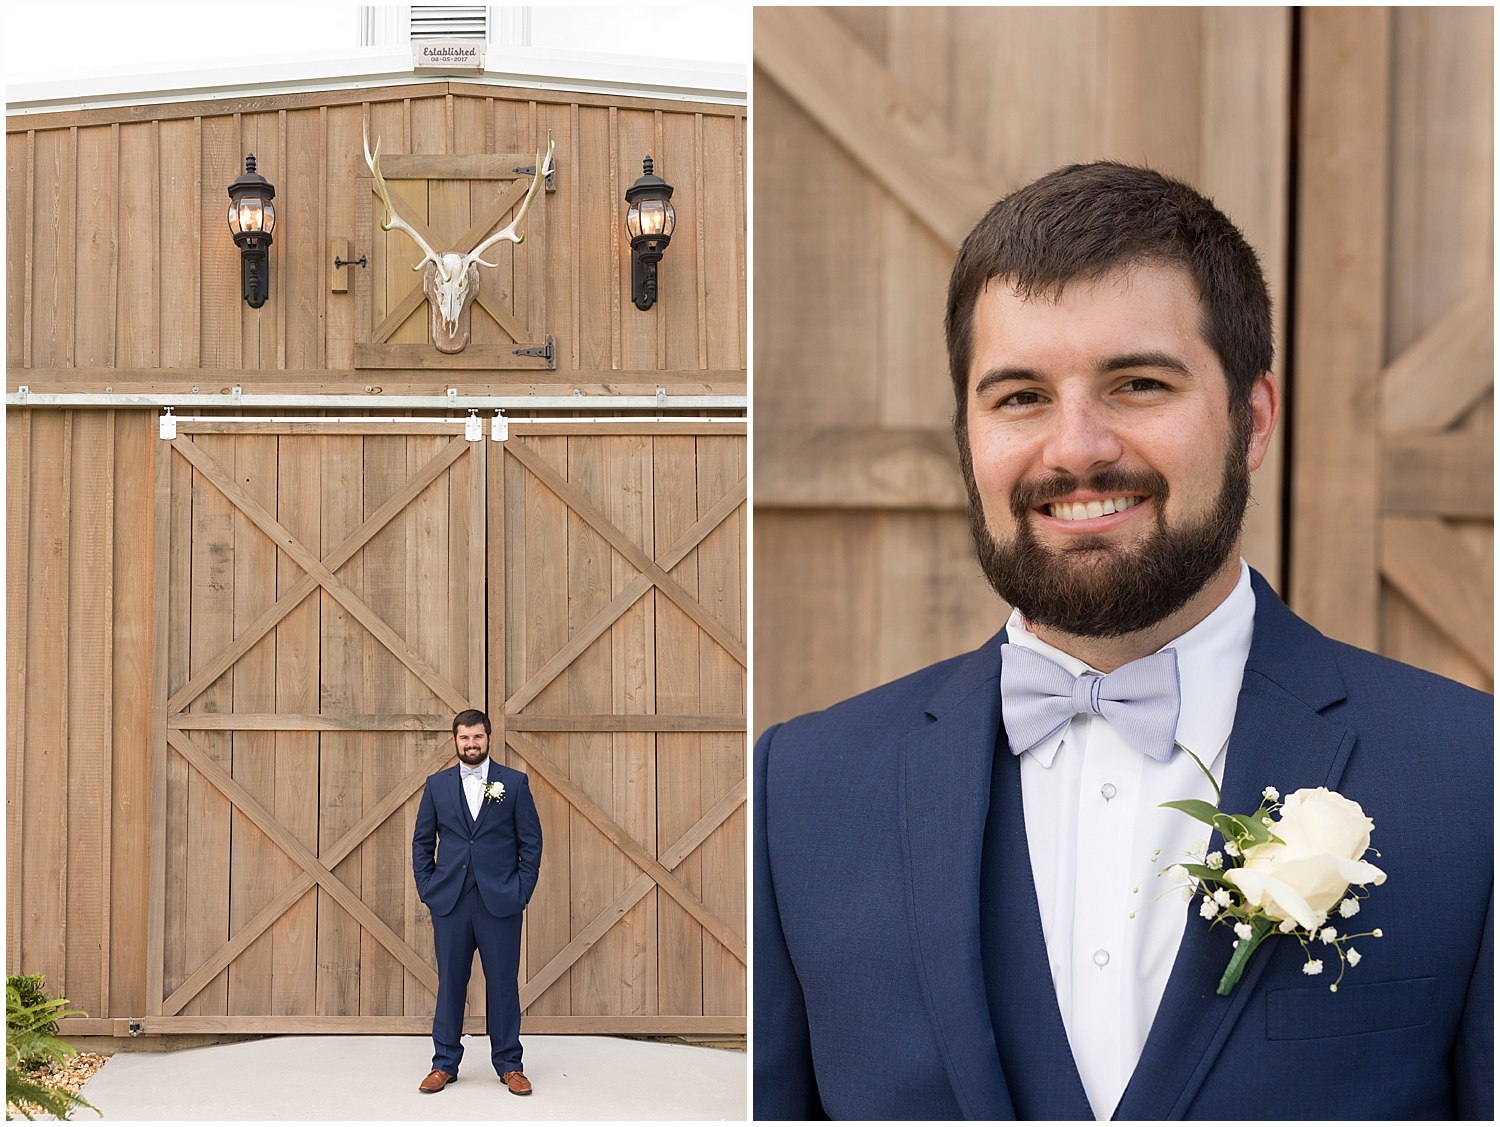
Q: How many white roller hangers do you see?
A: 3